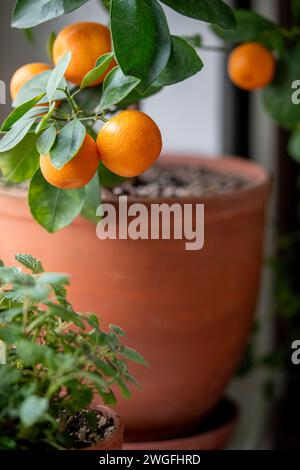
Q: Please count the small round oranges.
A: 5